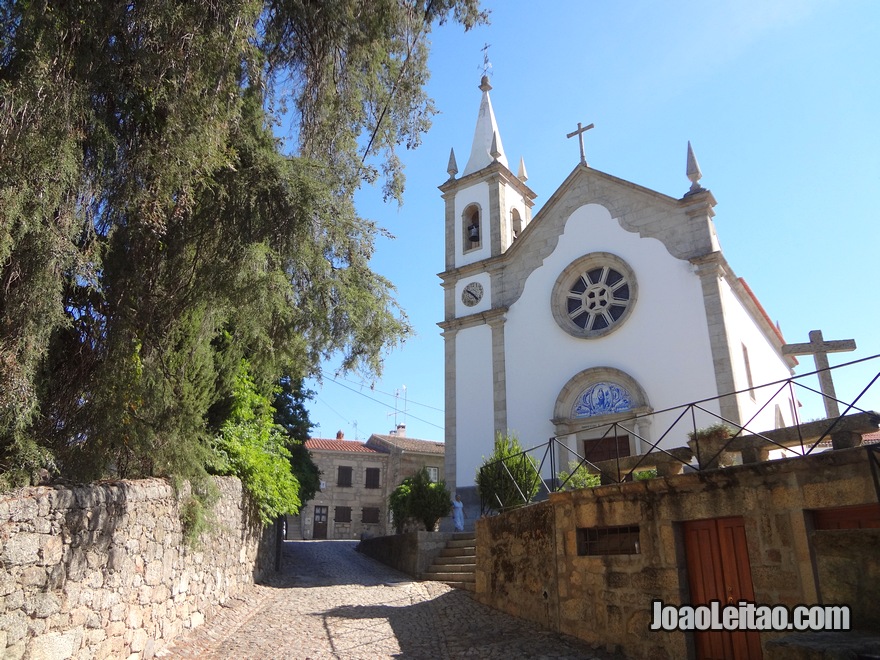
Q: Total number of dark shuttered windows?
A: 4